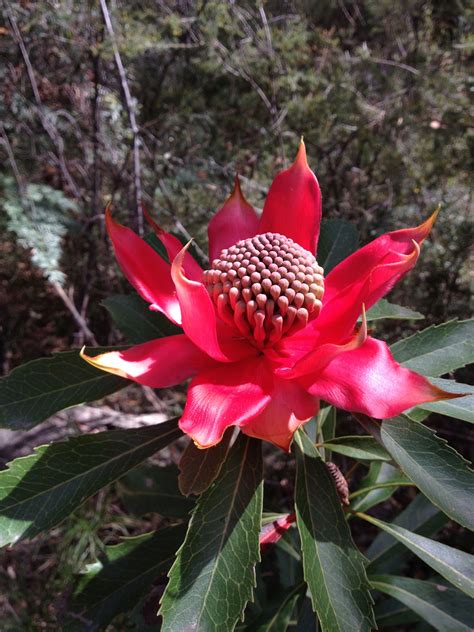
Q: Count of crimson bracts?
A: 12